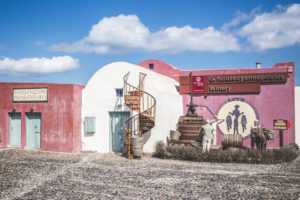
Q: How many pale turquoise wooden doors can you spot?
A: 3